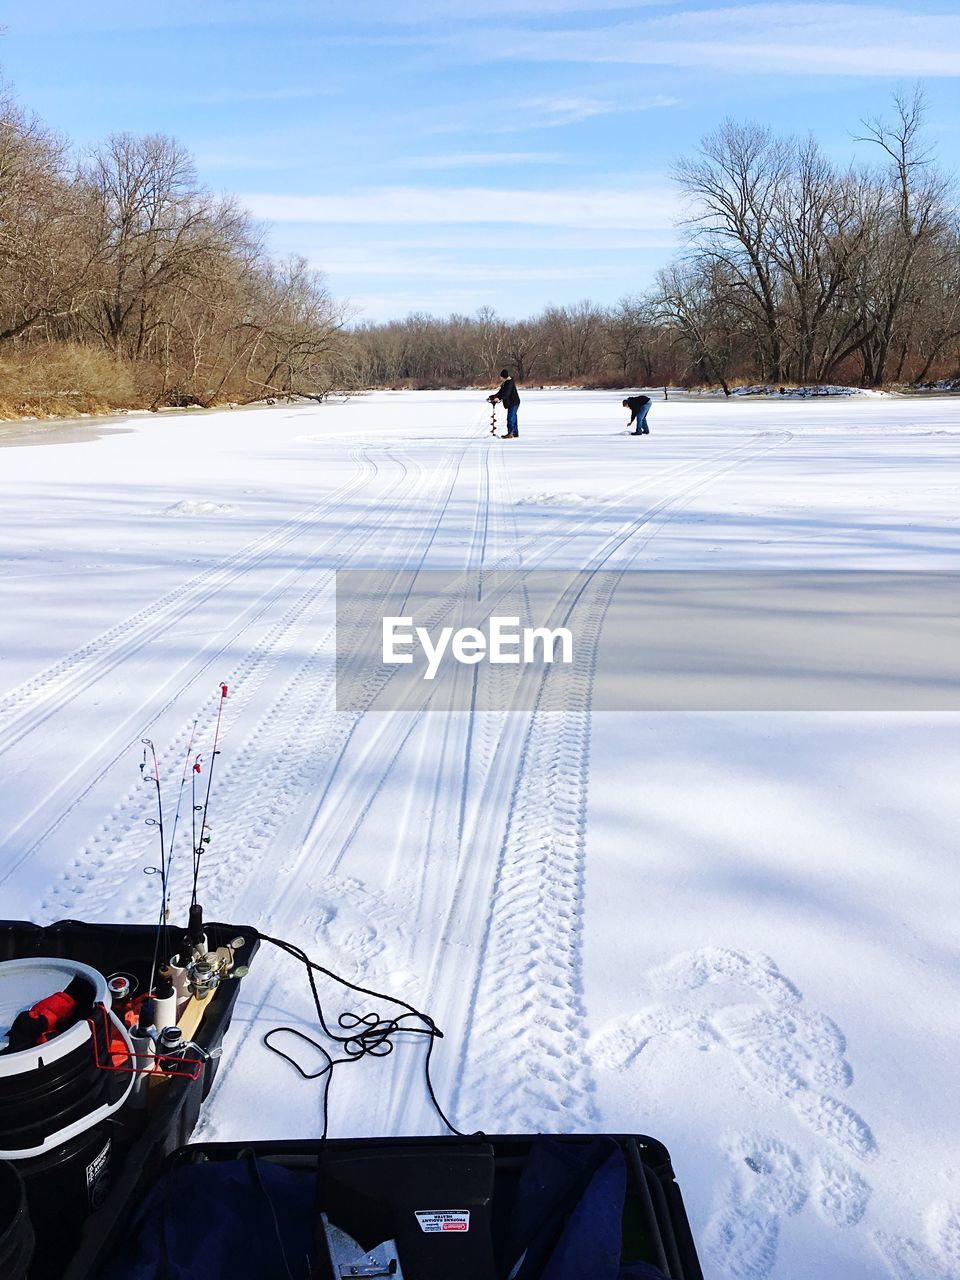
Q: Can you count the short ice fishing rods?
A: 4